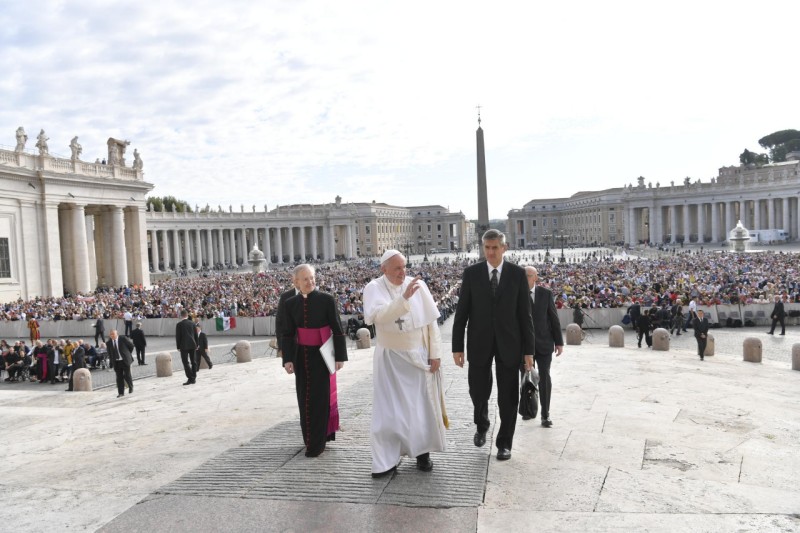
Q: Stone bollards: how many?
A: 11